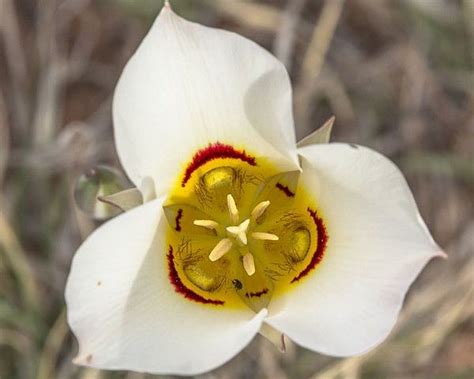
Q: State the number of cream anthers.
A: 6